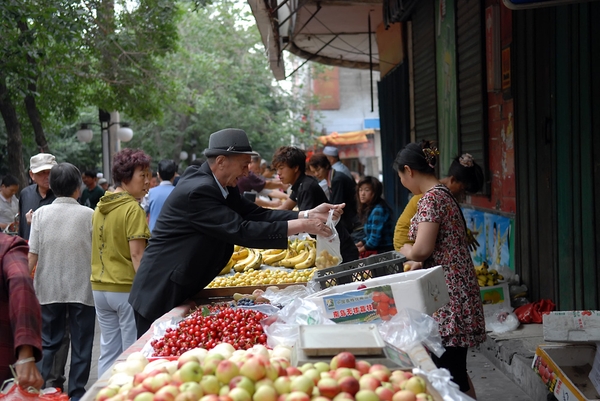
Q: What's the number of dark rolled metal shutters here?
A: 2